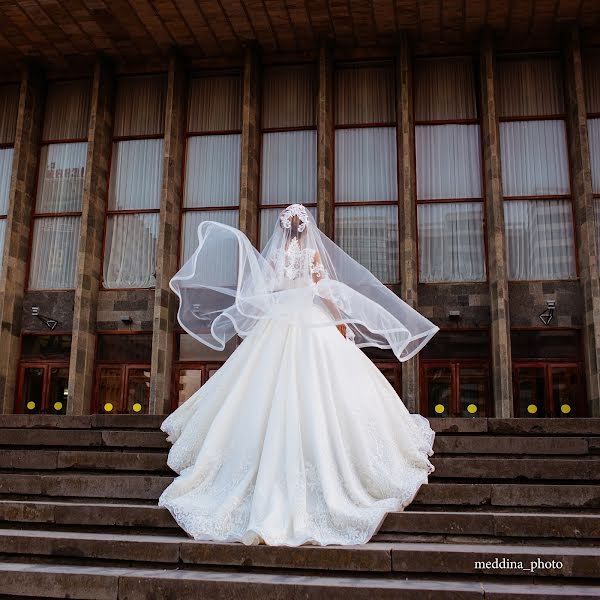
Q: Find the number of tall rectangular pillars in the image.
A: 8